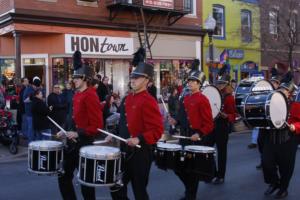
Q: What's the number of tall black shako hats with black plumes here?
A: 6